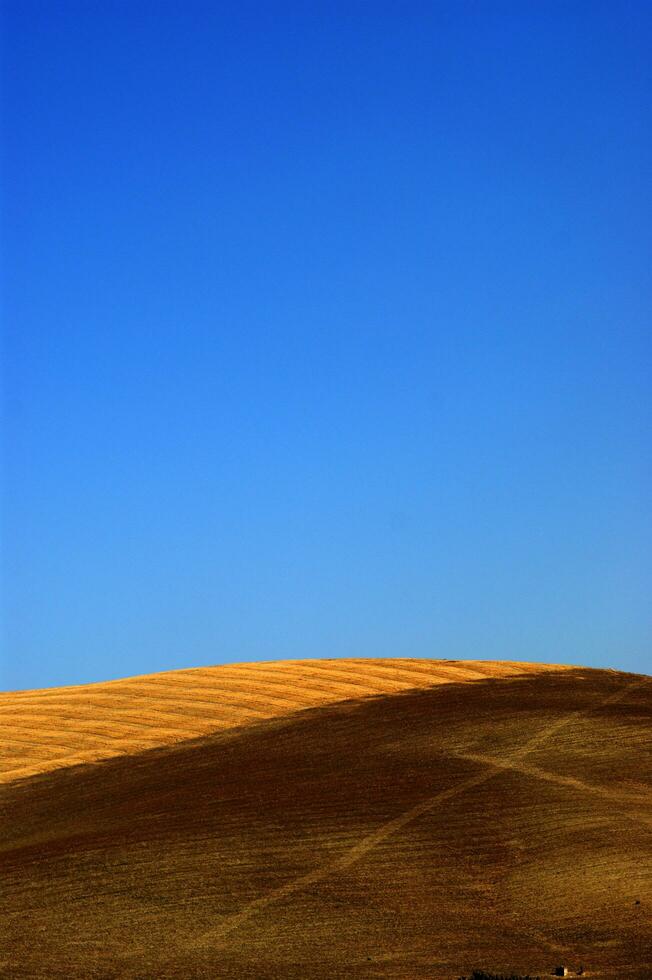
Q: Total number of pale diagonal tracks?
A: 2